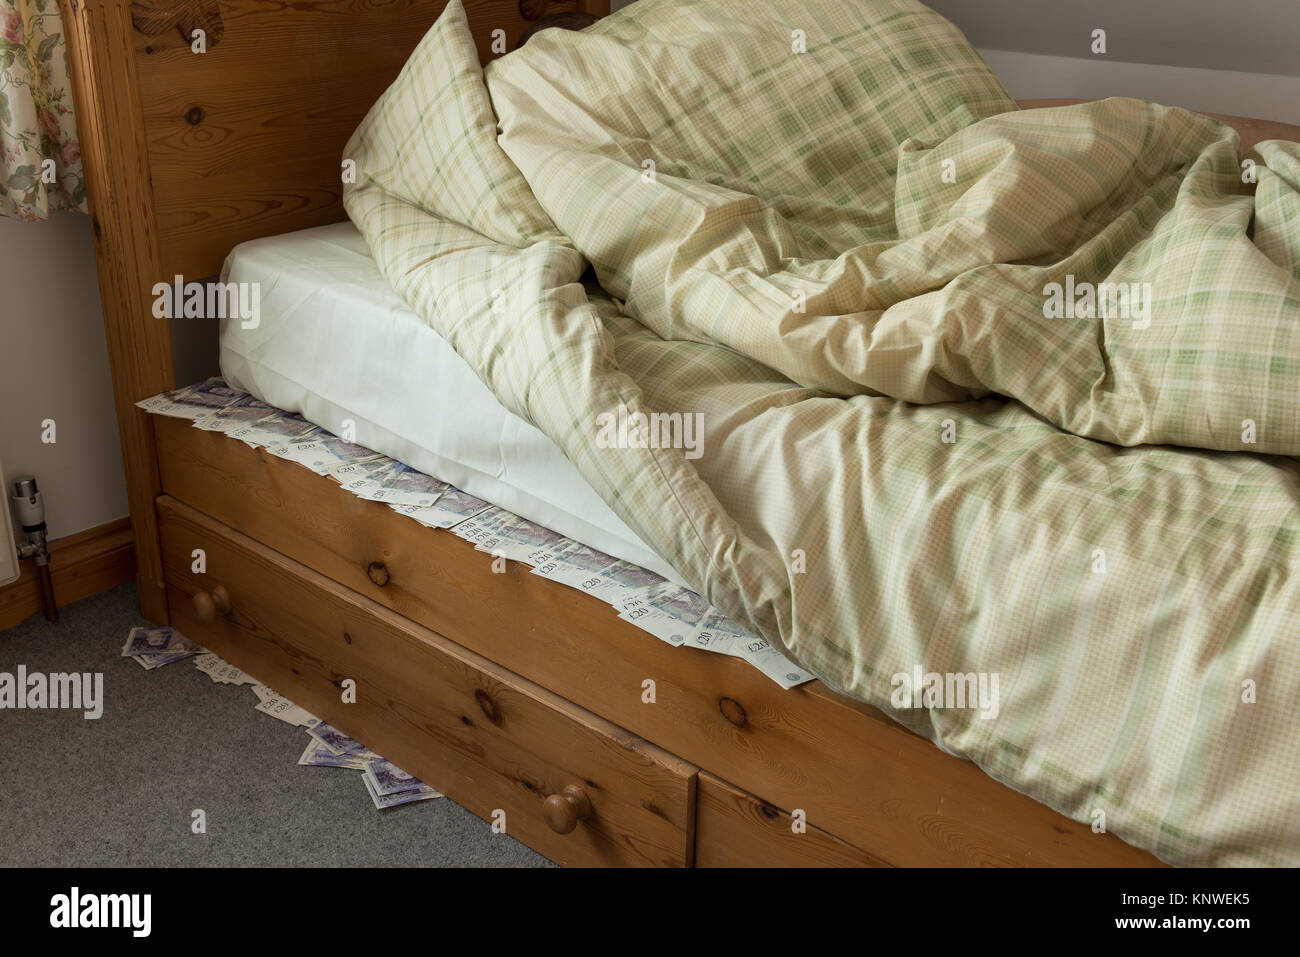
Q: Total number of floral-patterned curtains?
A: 1